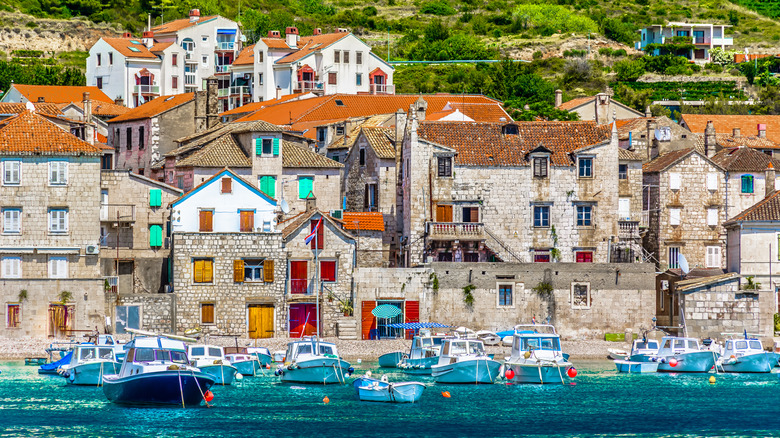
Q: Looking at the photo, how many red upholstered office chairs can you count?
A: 0